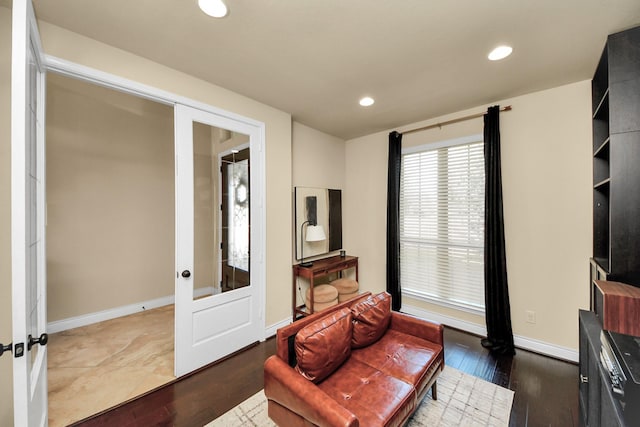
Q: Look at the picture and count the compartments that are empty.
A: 4